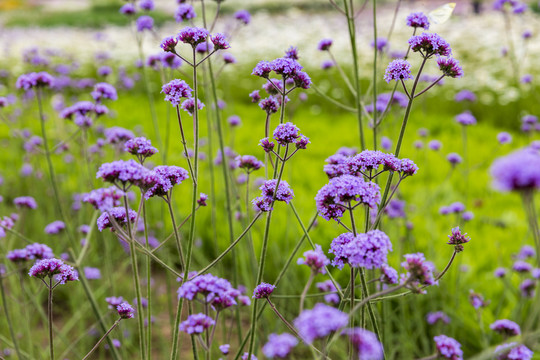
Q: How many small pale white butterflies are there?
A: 1